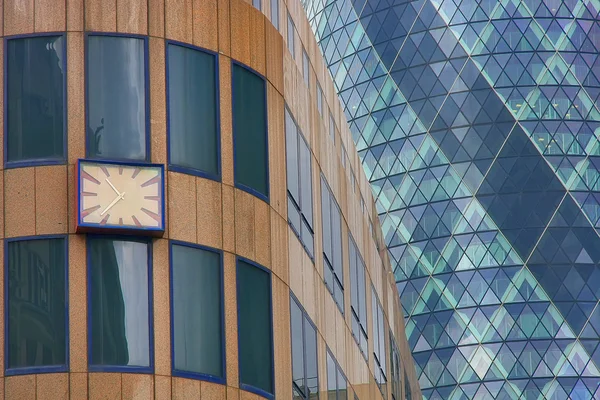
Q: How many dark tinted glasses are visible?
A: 8